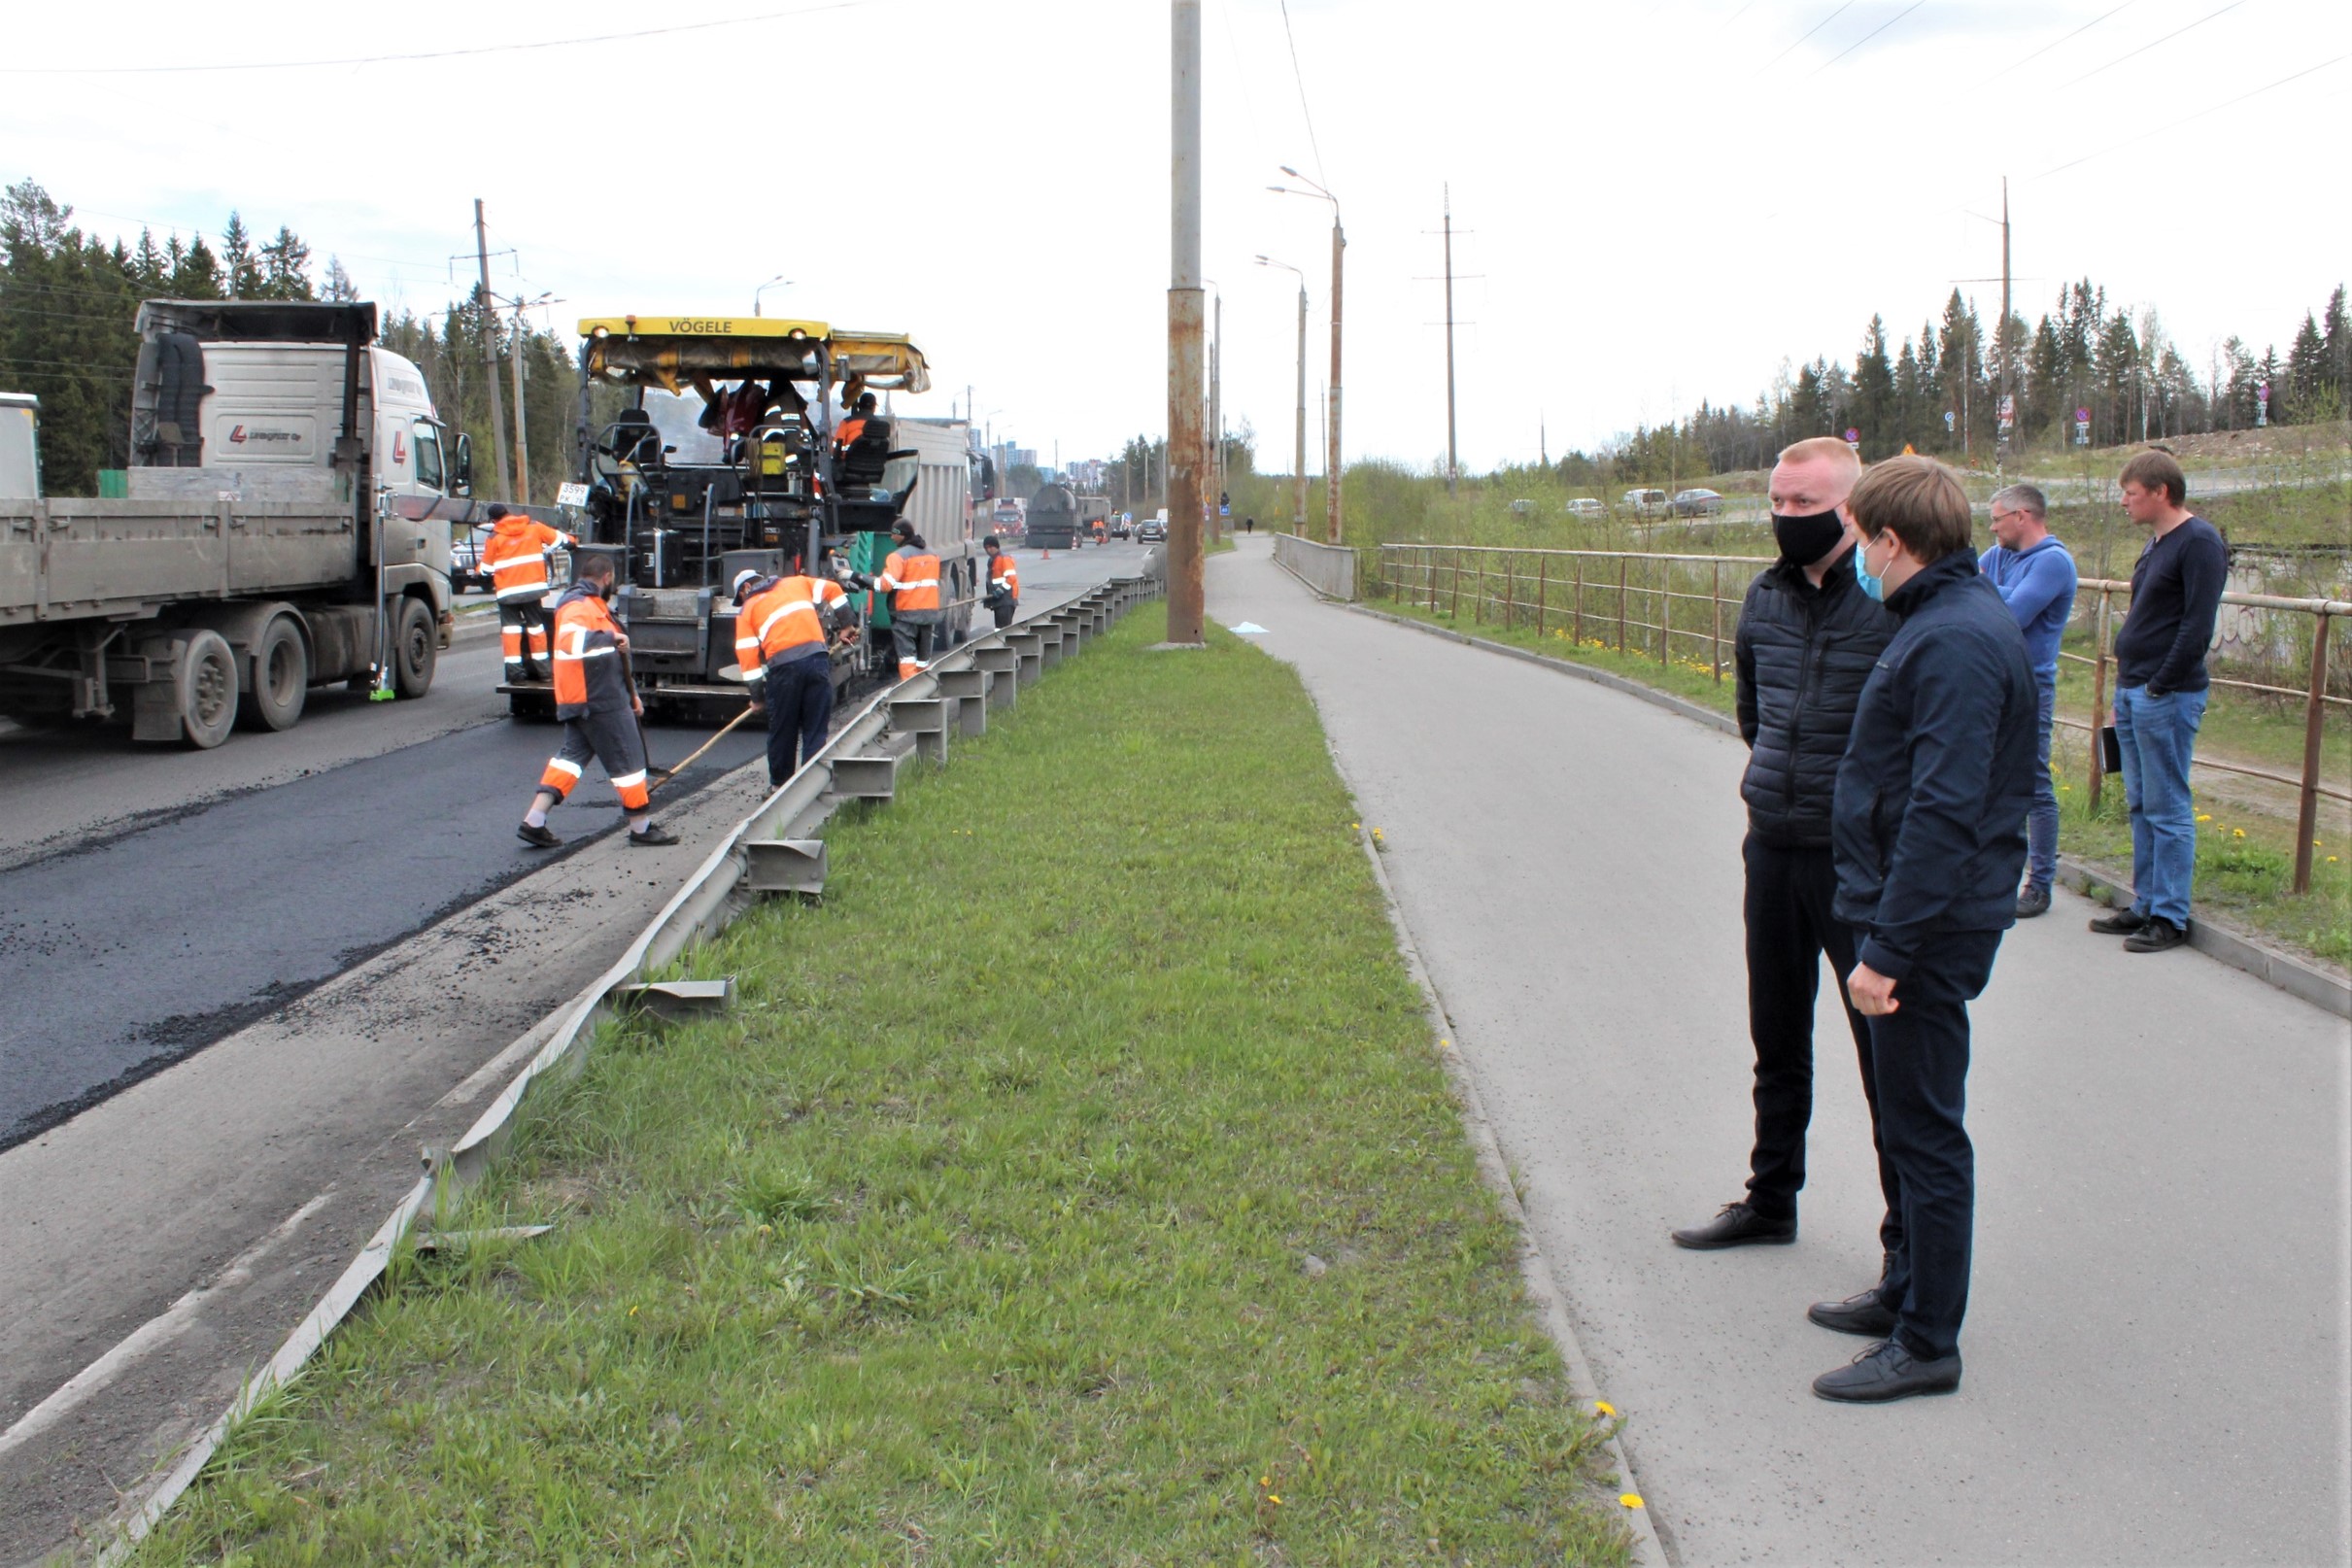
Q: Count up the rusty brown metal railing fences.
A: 1